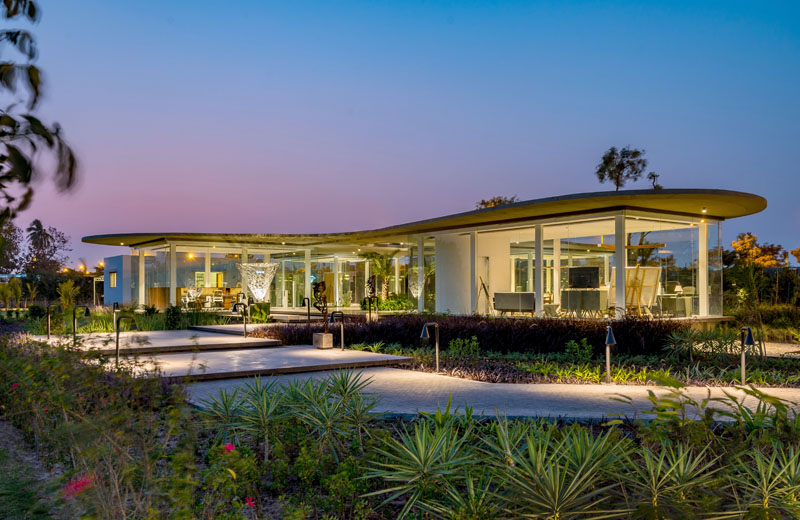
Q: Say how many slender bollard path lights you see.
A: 14